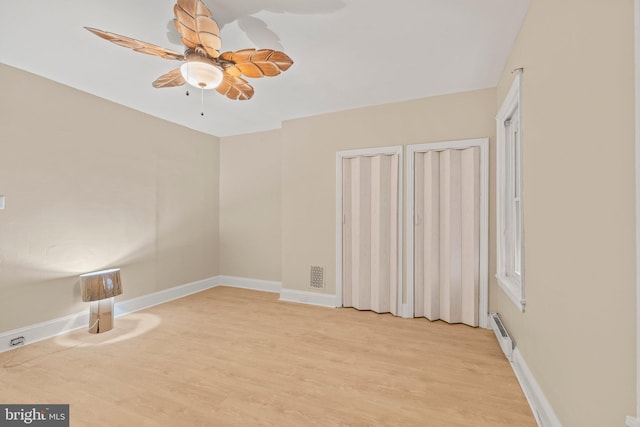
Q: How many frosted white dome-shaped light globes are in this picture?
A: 1